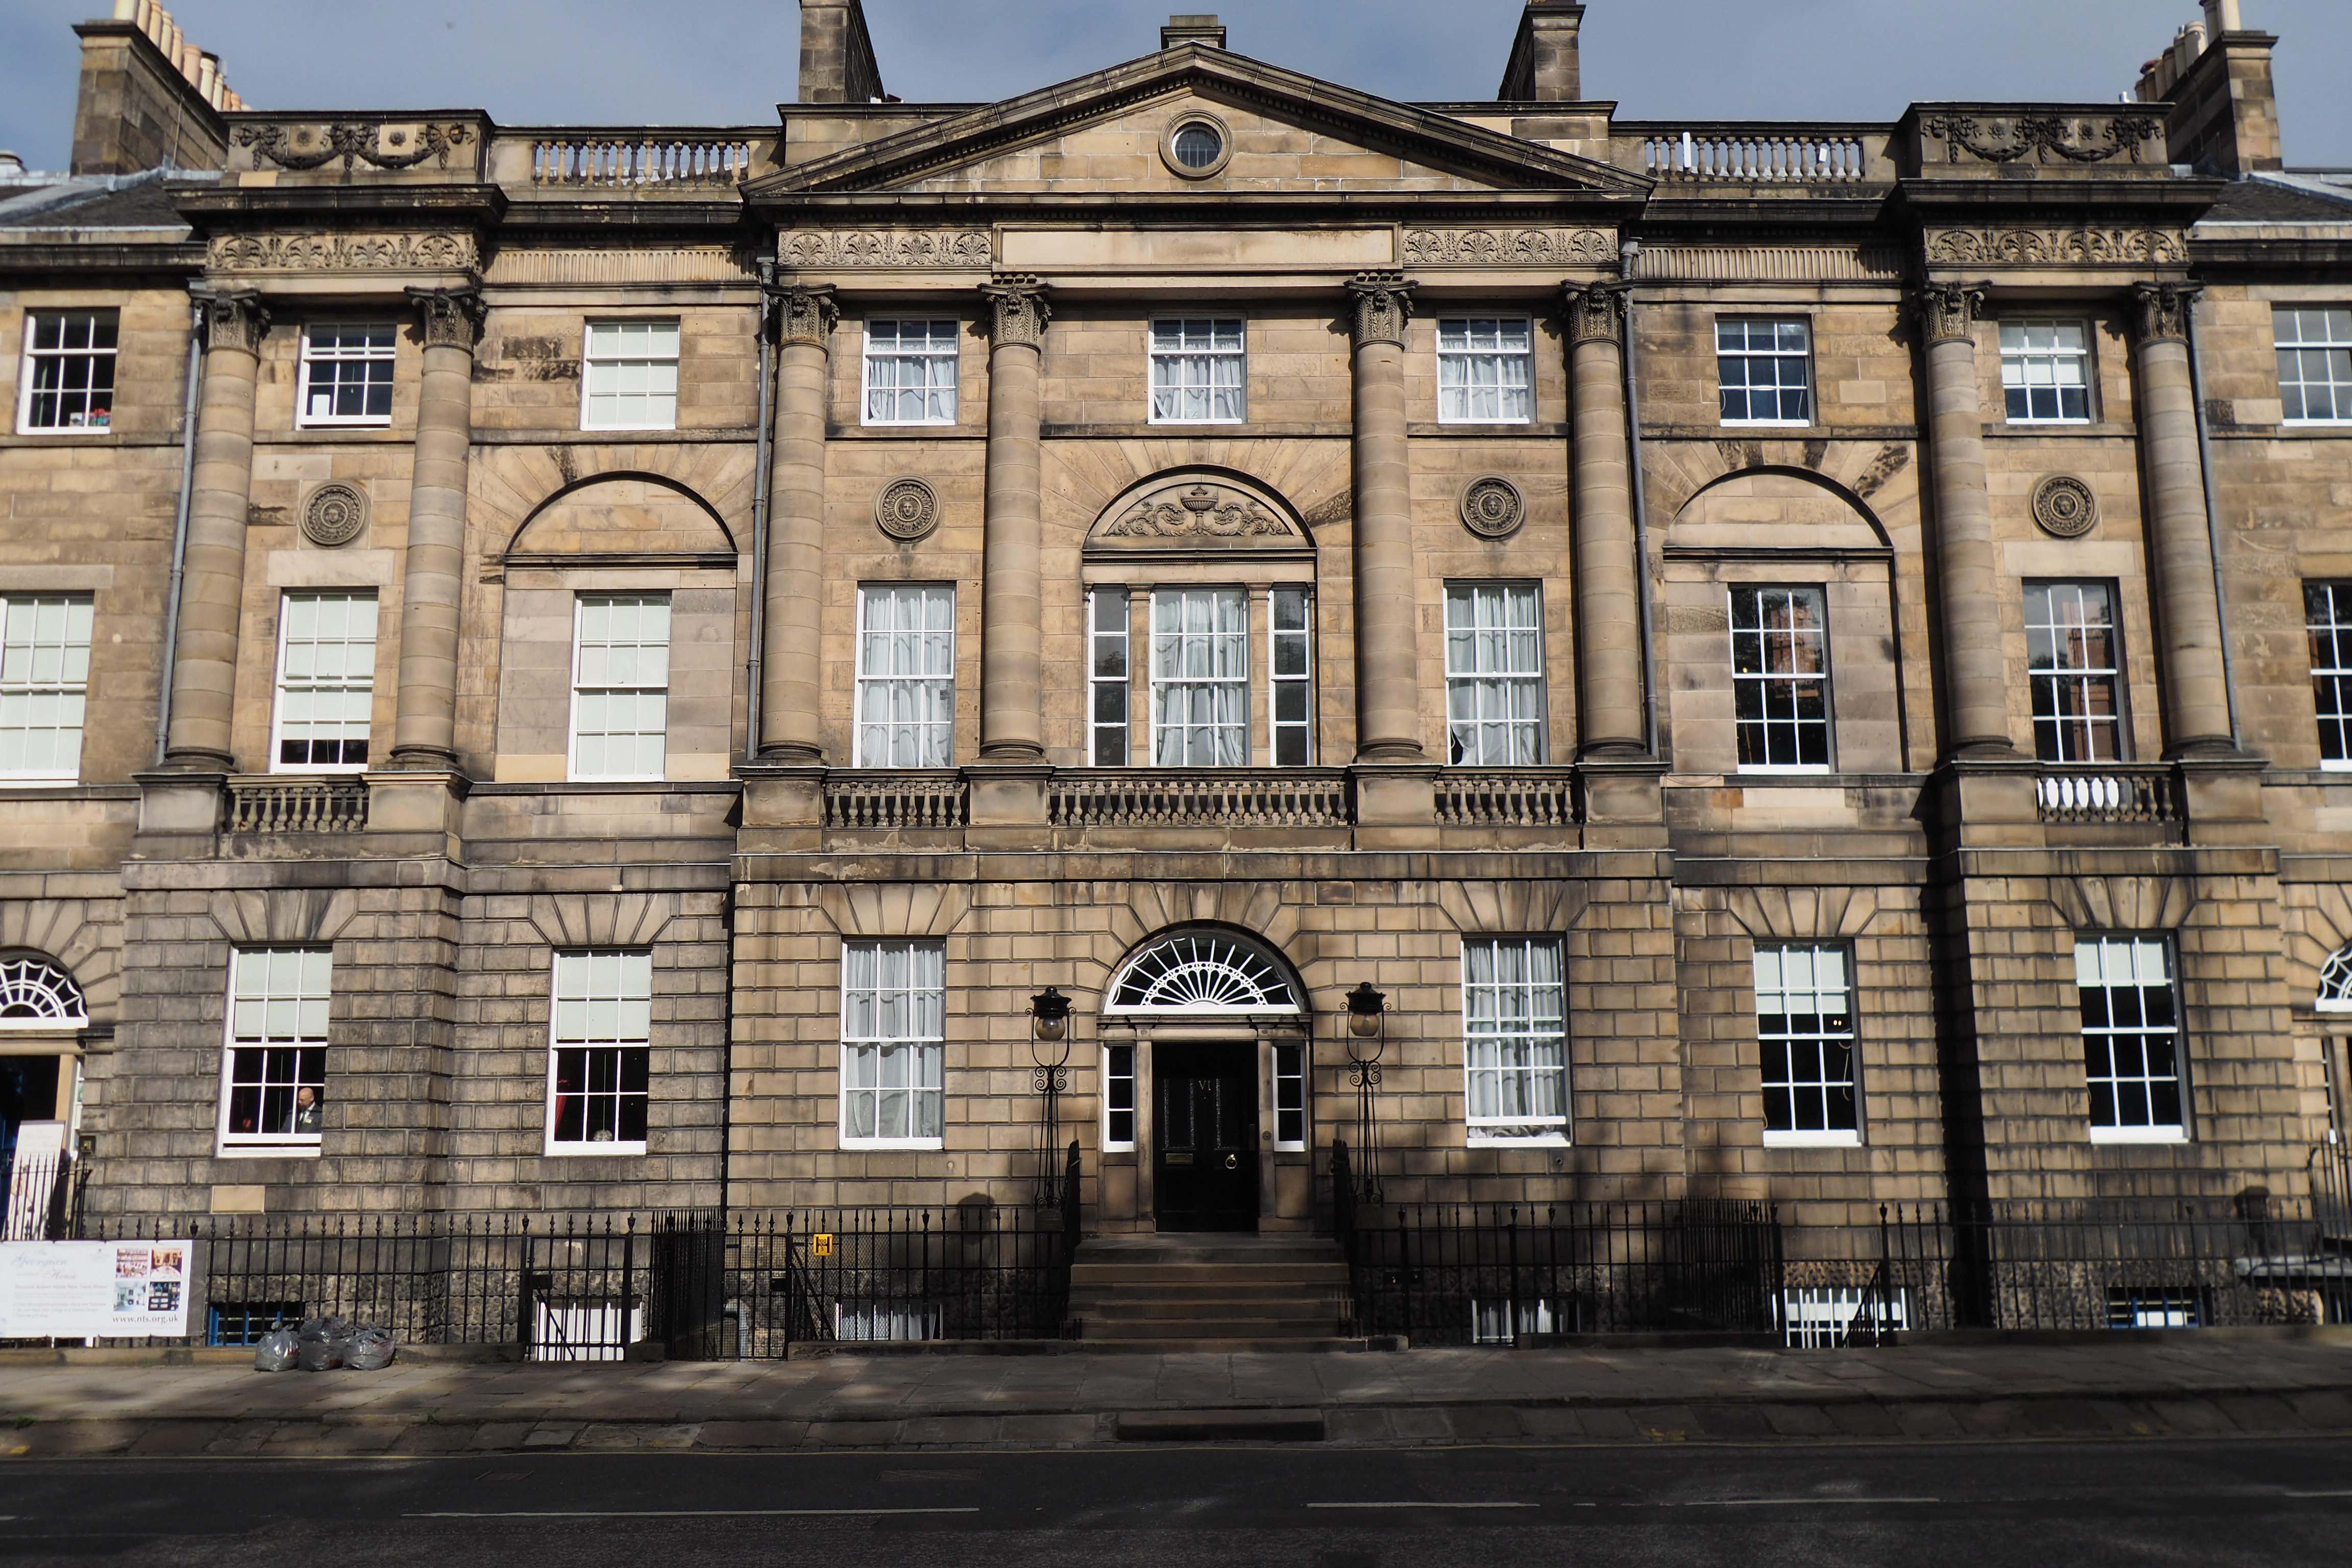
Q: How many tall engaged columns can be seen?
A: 8